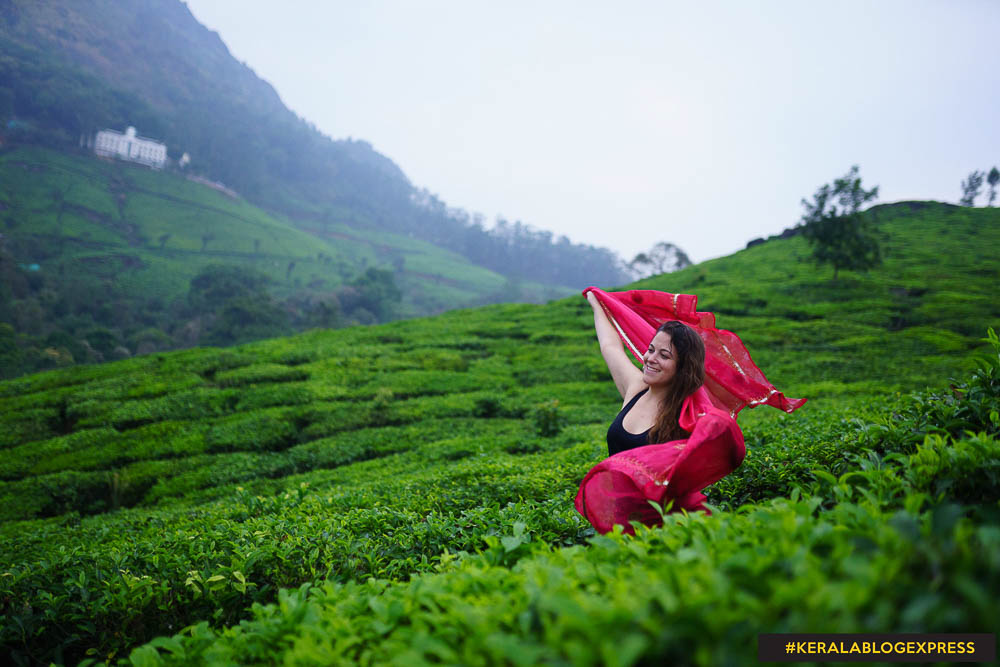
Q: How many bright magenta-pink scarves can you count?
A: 1